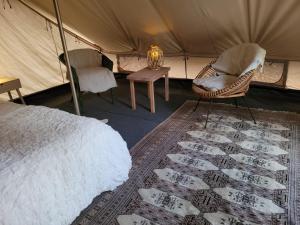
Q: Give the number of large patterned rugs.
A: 1